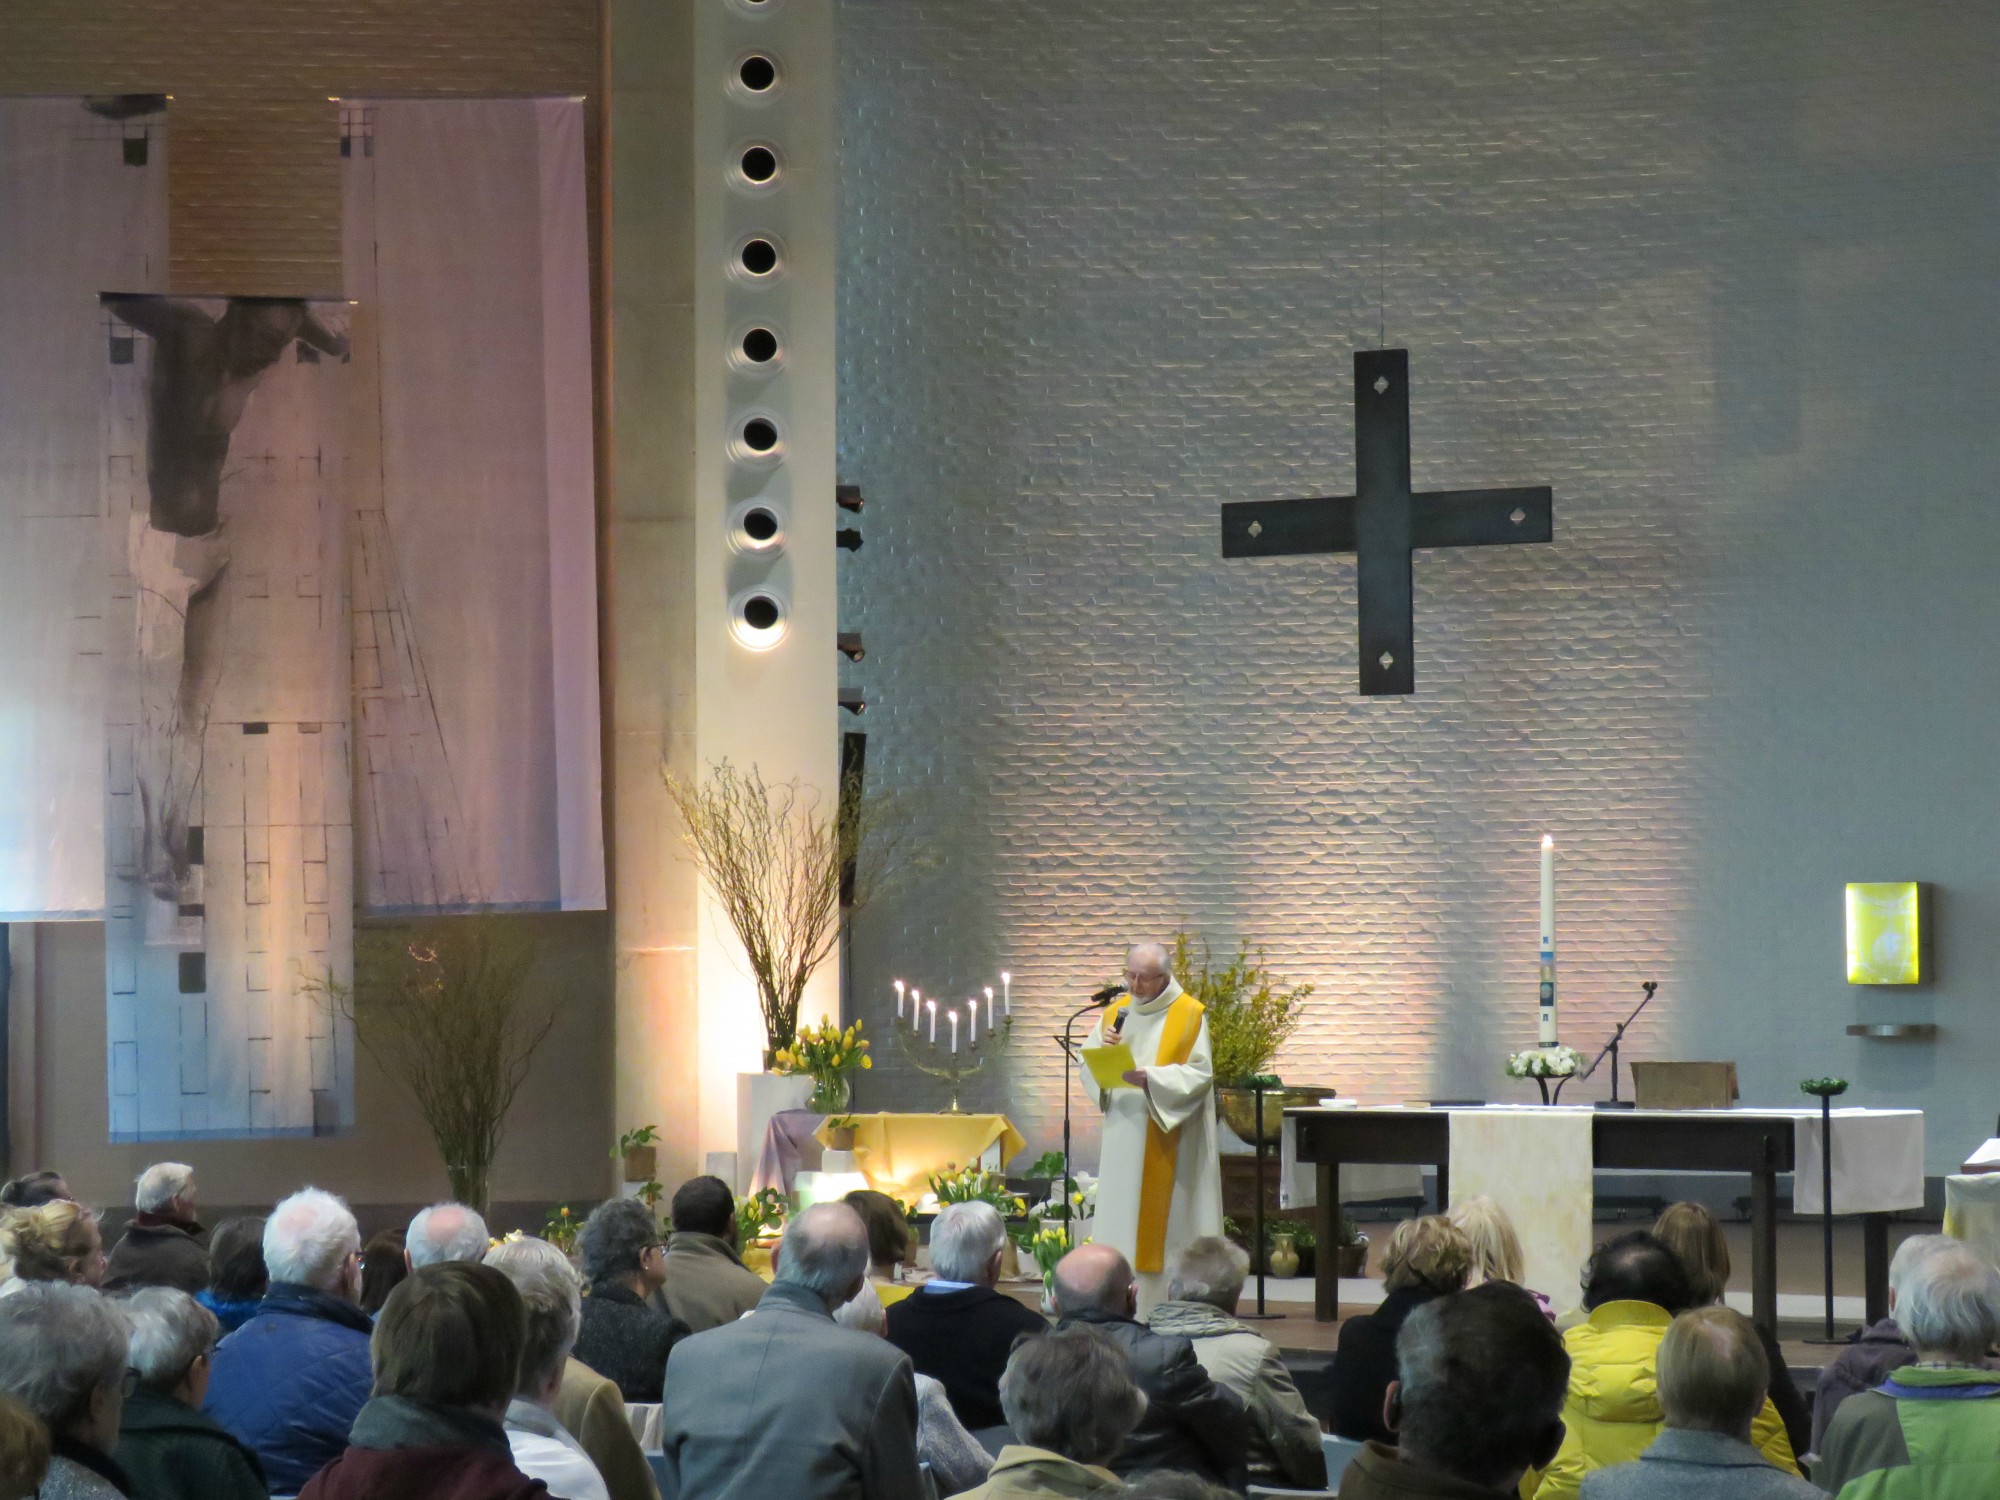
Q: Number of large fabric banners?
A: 3